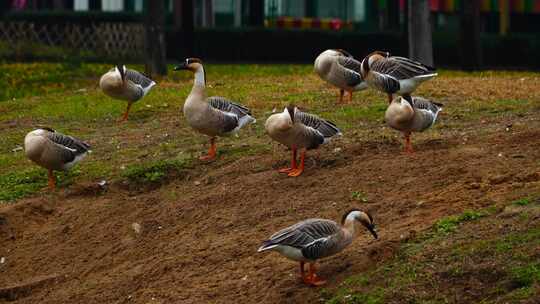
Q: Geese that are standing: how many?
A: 8